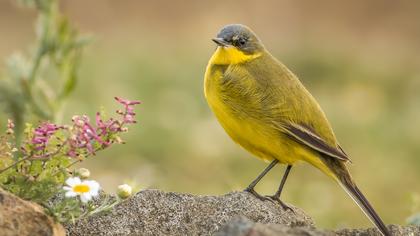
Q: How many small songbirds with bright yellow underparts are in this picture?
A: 1